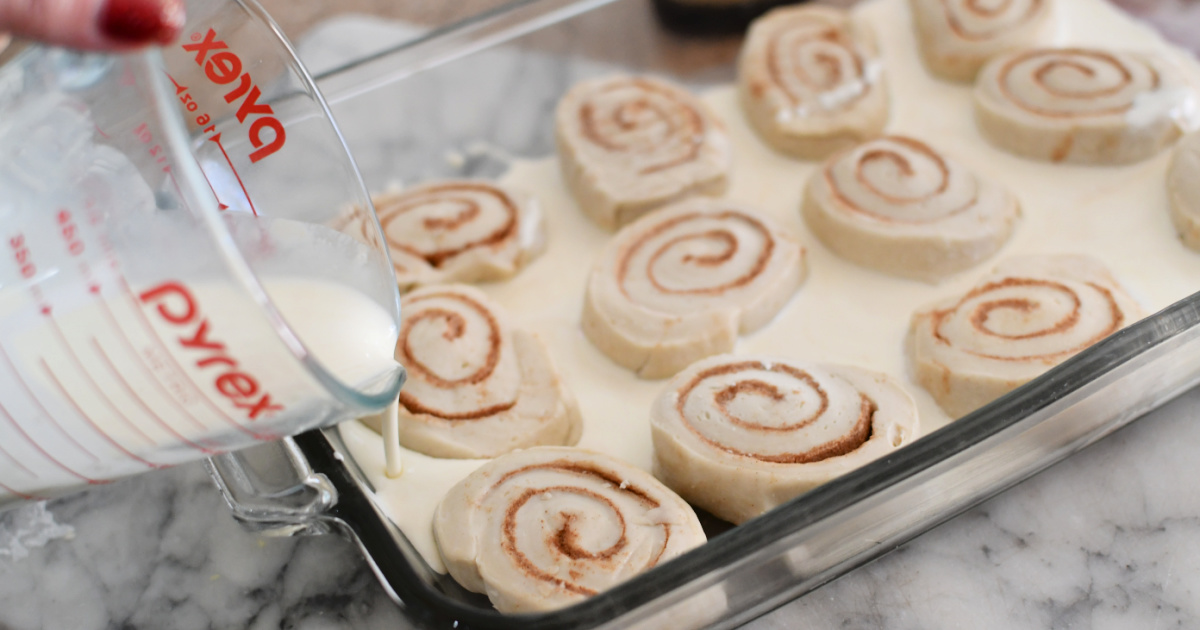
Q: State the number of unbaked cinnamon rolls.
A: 12